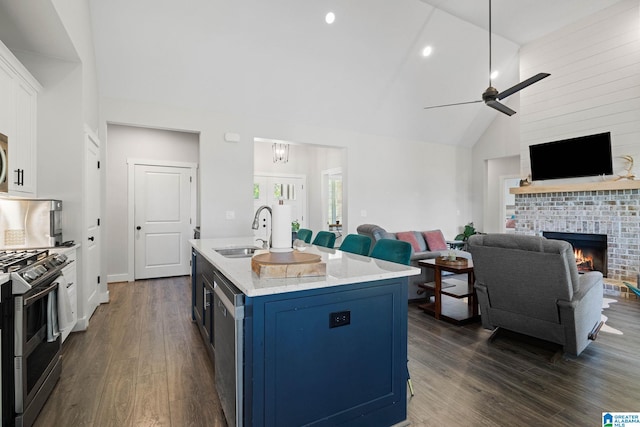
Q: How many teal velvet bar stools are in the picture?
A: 4